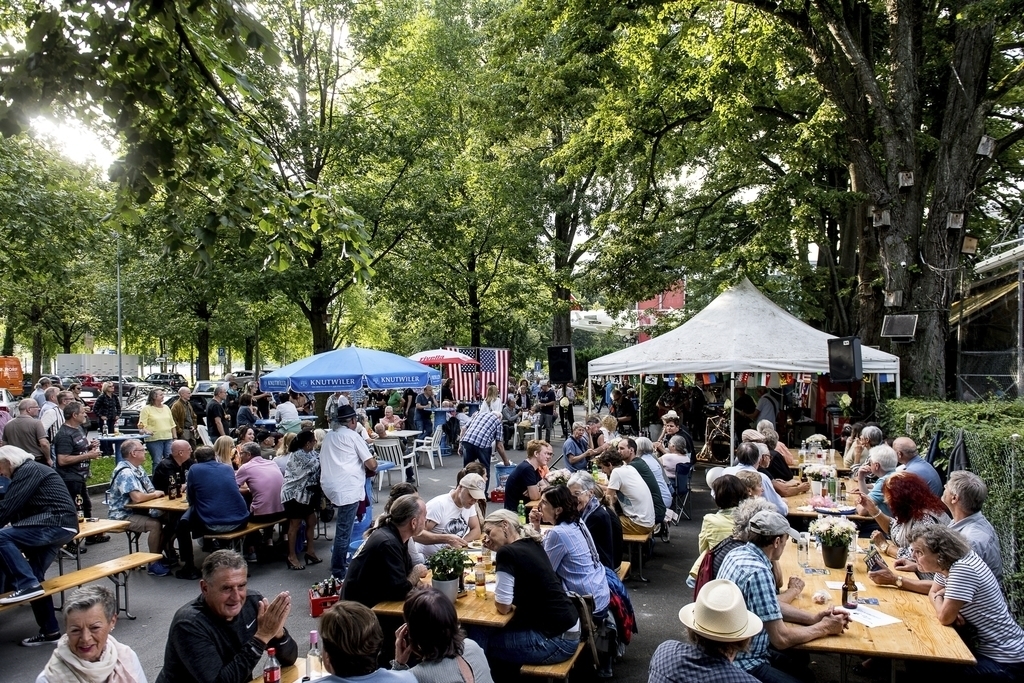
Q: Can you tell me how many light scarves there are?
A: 1